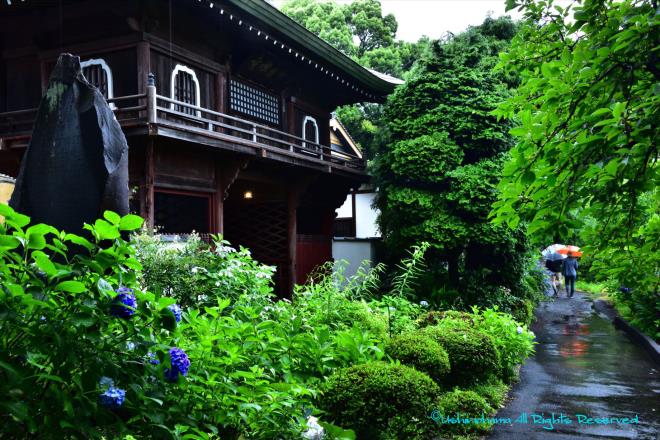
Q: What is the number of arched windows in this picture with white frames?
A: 3